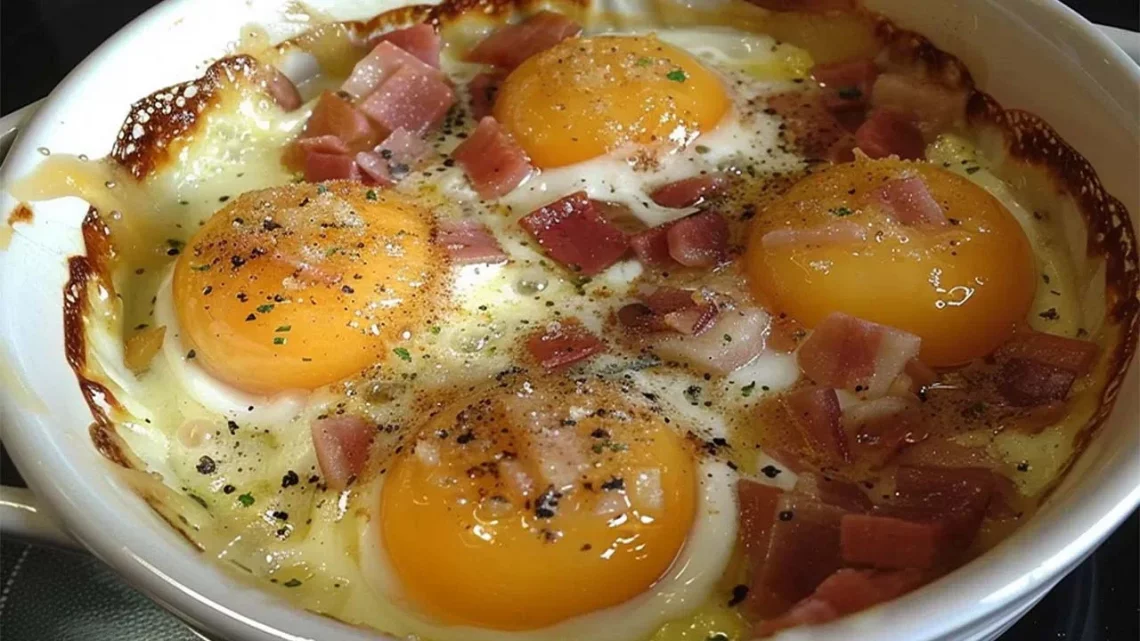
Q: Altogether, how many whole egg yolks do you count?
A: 4